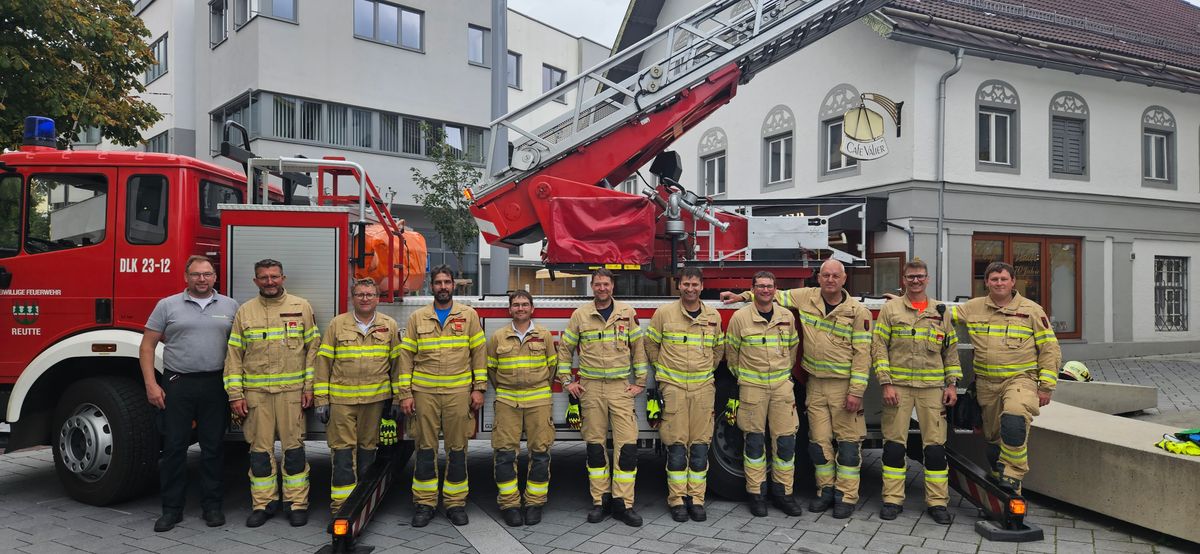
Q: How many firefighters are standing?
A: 10